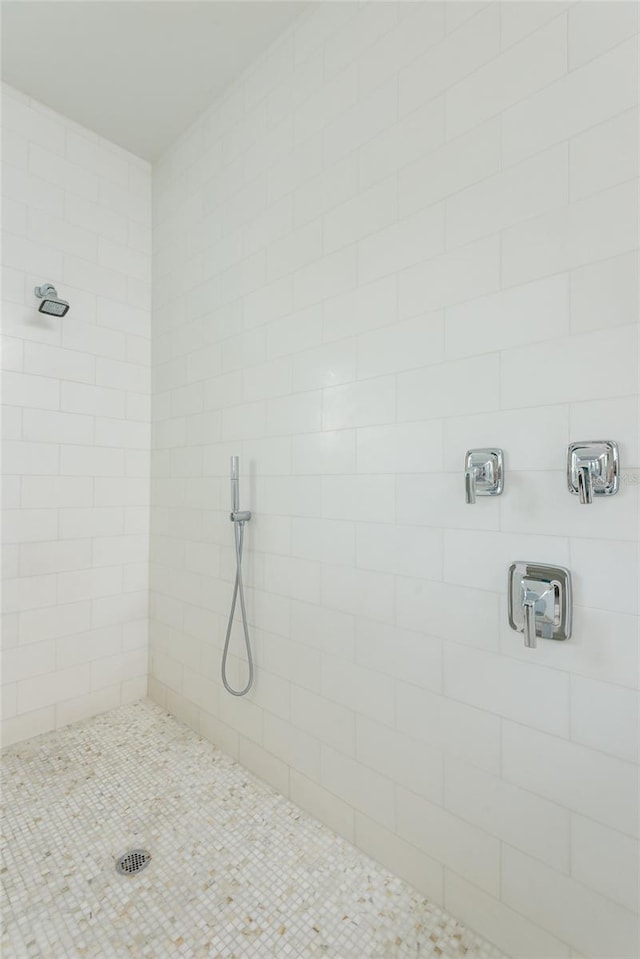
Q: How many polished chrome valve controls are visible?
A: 3